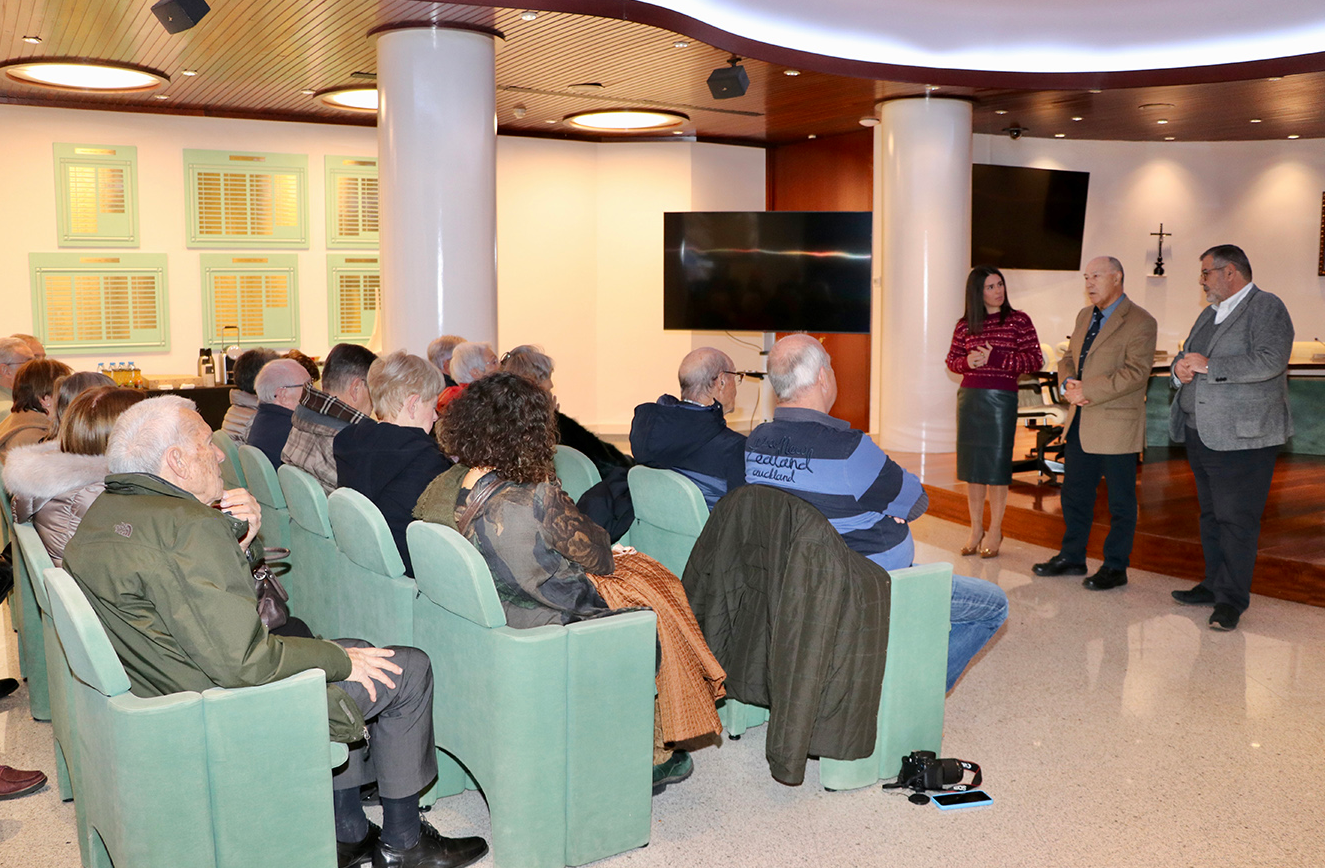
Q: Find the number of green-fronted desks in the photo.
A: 1